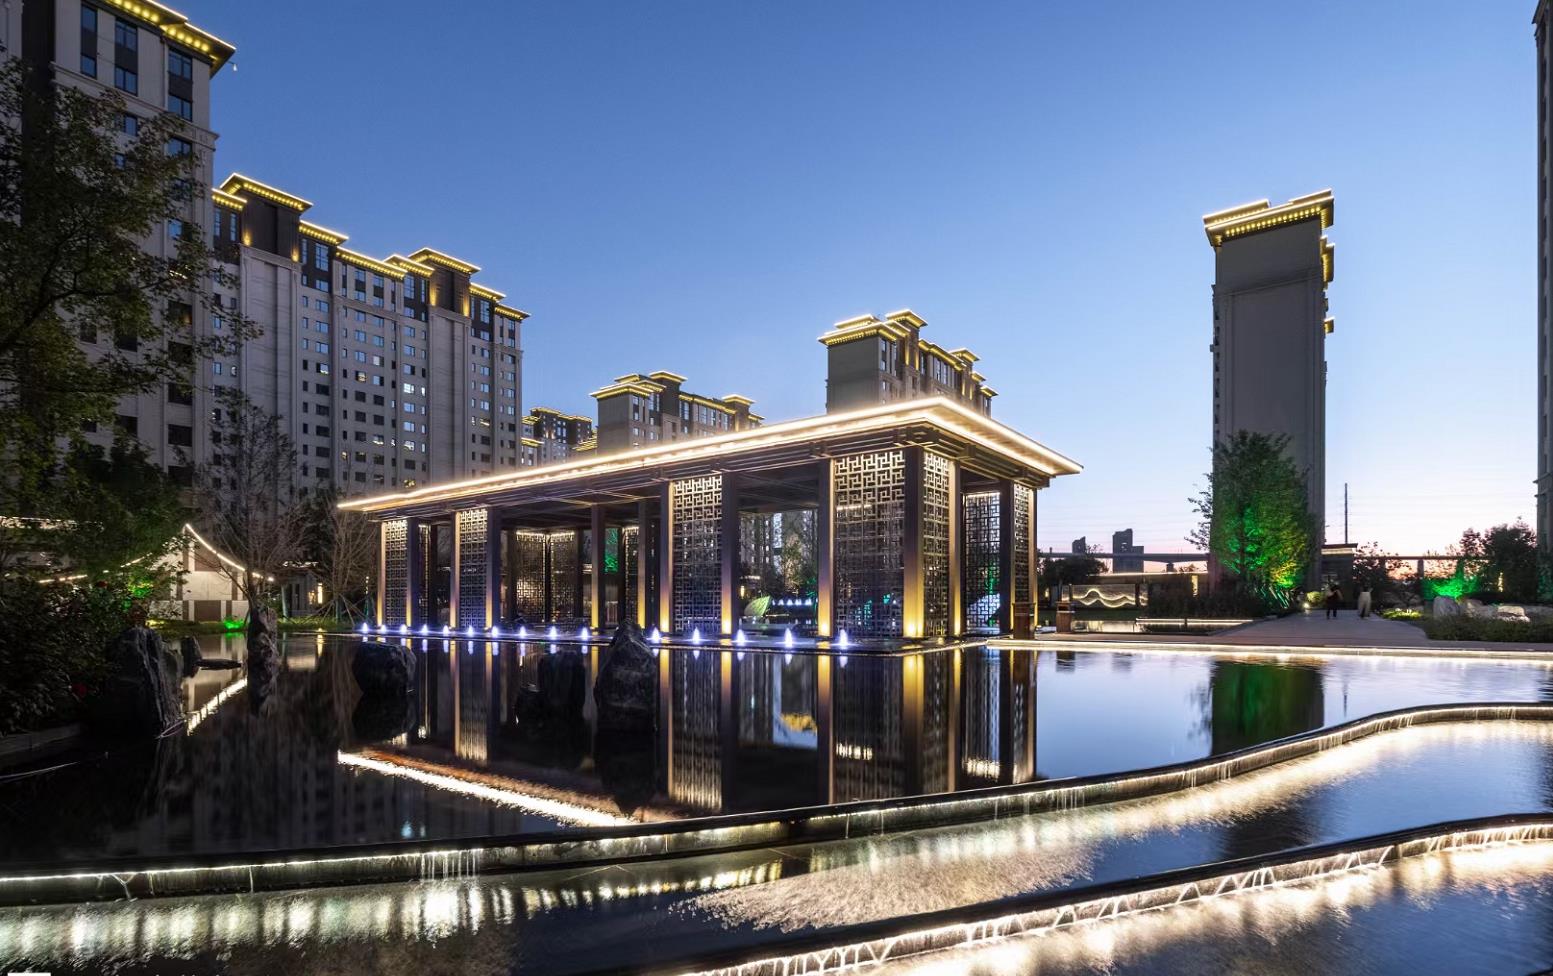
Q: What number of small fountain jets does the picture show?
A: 15